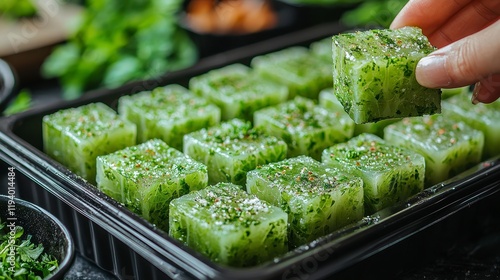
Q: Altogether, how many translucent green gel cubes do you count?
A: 15